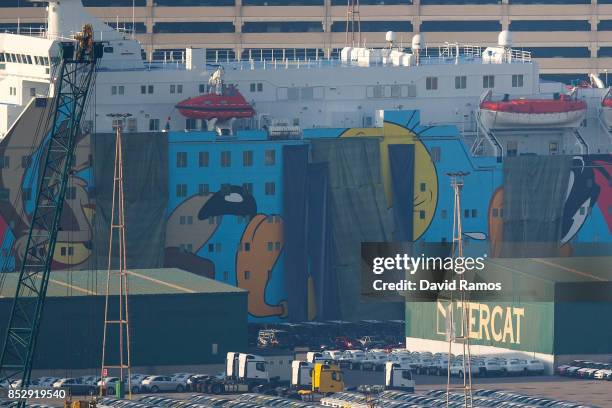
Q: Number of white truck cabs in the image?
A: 5